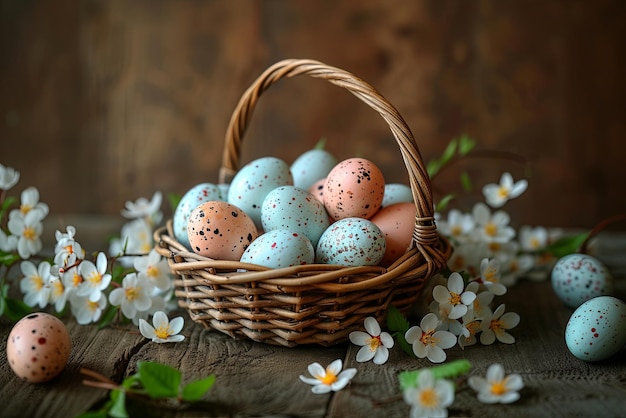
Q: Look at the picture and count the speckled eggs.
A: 14